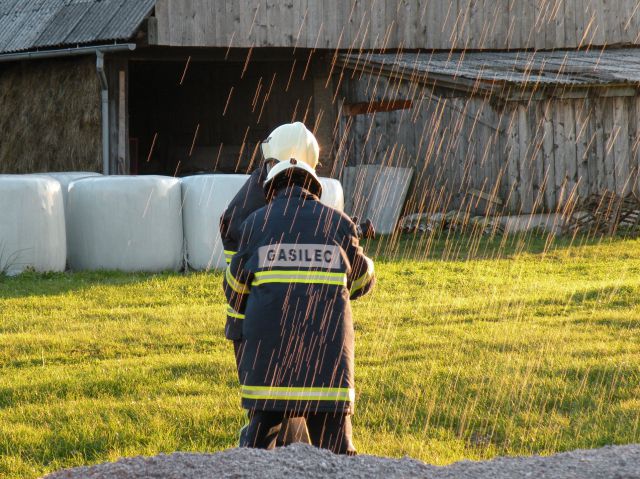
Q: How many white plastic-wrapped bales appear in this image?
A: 5